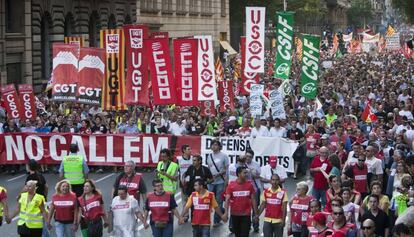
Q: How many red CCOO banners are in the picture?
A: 2